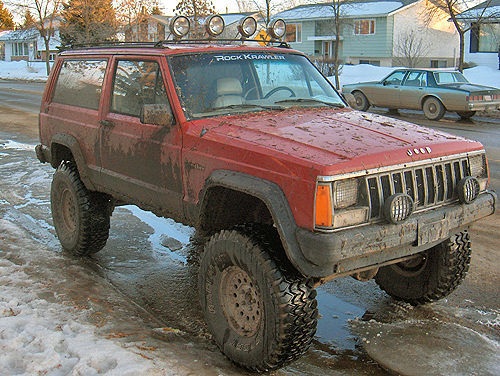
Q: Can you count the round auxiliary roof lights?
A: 4